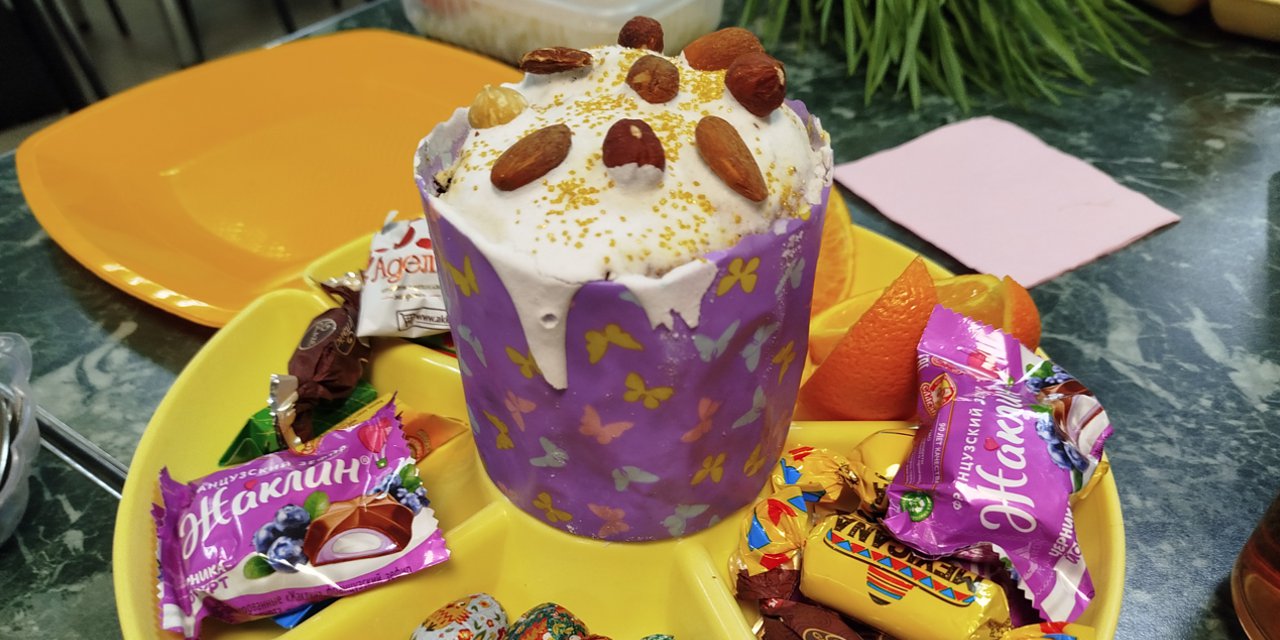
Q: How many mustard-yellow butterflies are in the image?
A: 10